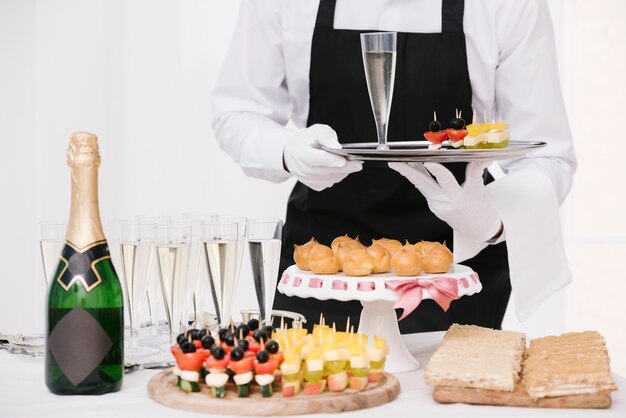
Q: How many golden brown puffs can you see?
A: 11